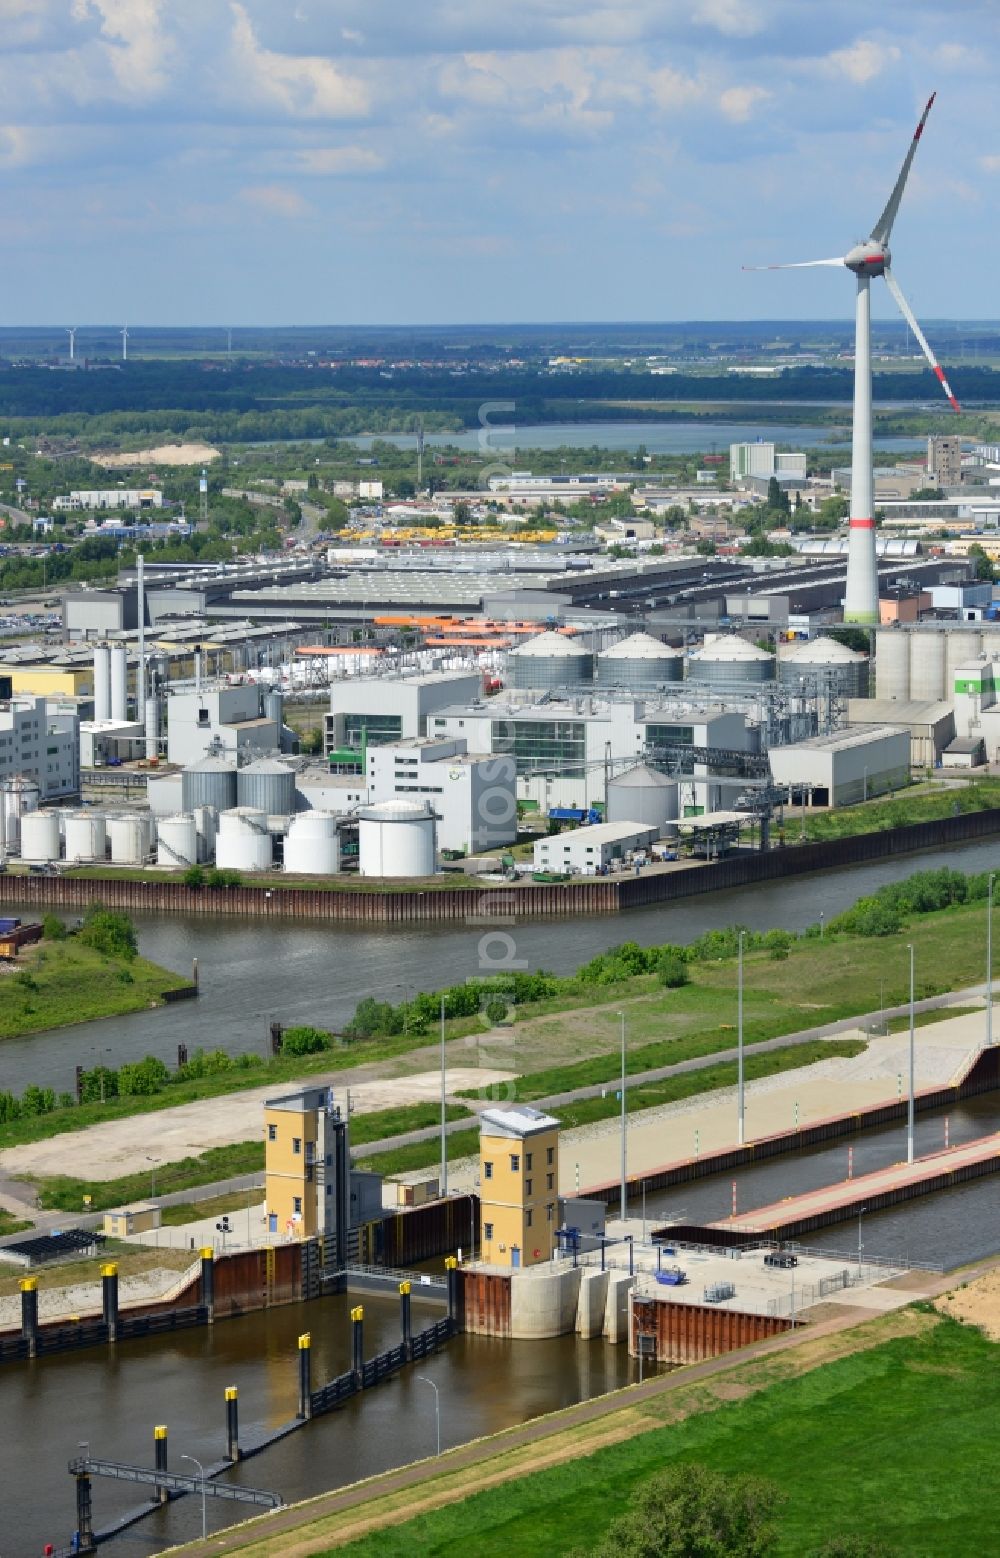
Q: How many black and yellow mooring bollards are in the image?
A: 9